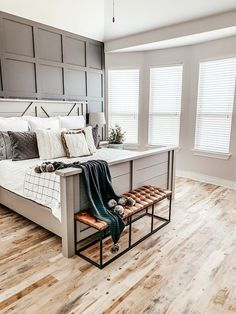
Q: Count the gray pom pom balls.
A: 8